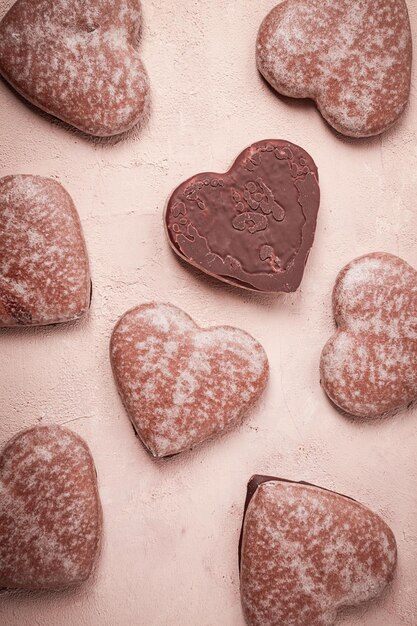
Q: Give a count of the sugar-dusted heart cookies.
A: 7